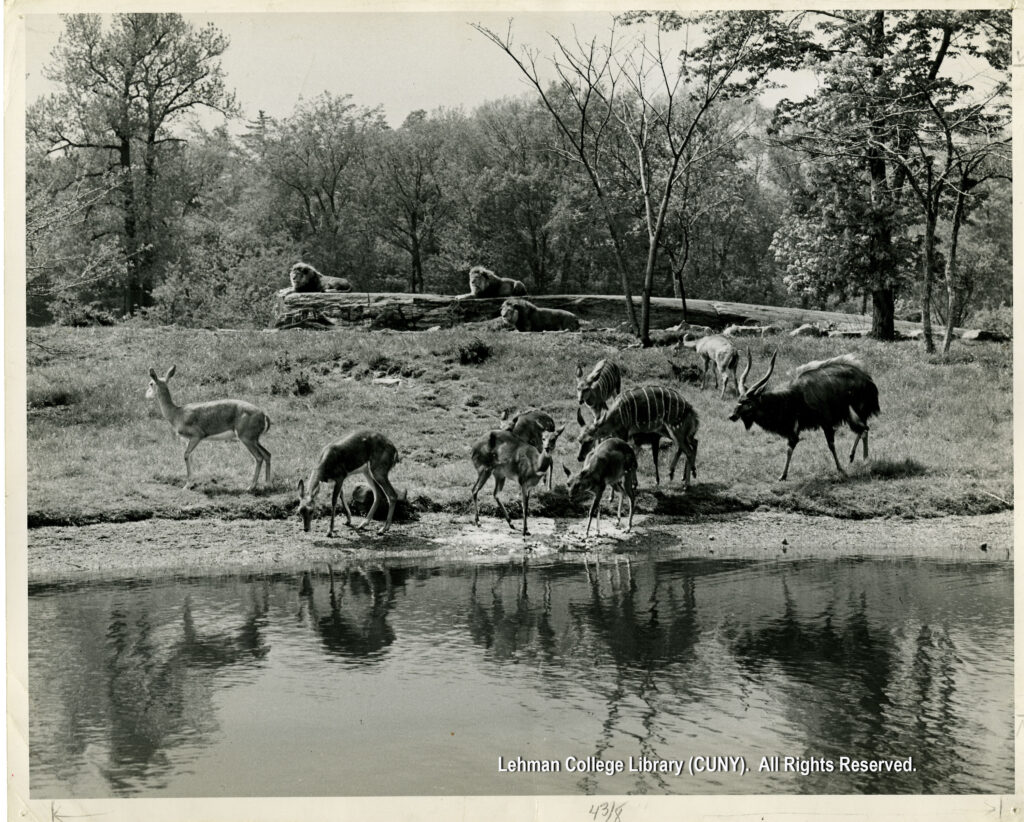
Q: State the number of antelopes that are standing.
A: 9